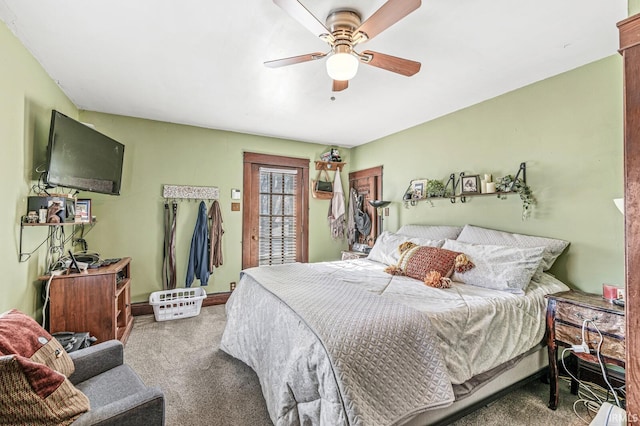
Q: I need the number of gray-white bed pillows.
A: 4